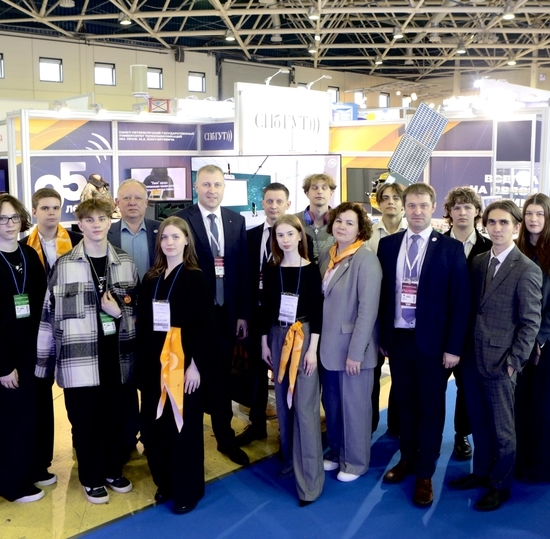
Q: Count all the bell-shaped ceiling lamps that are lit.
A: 9